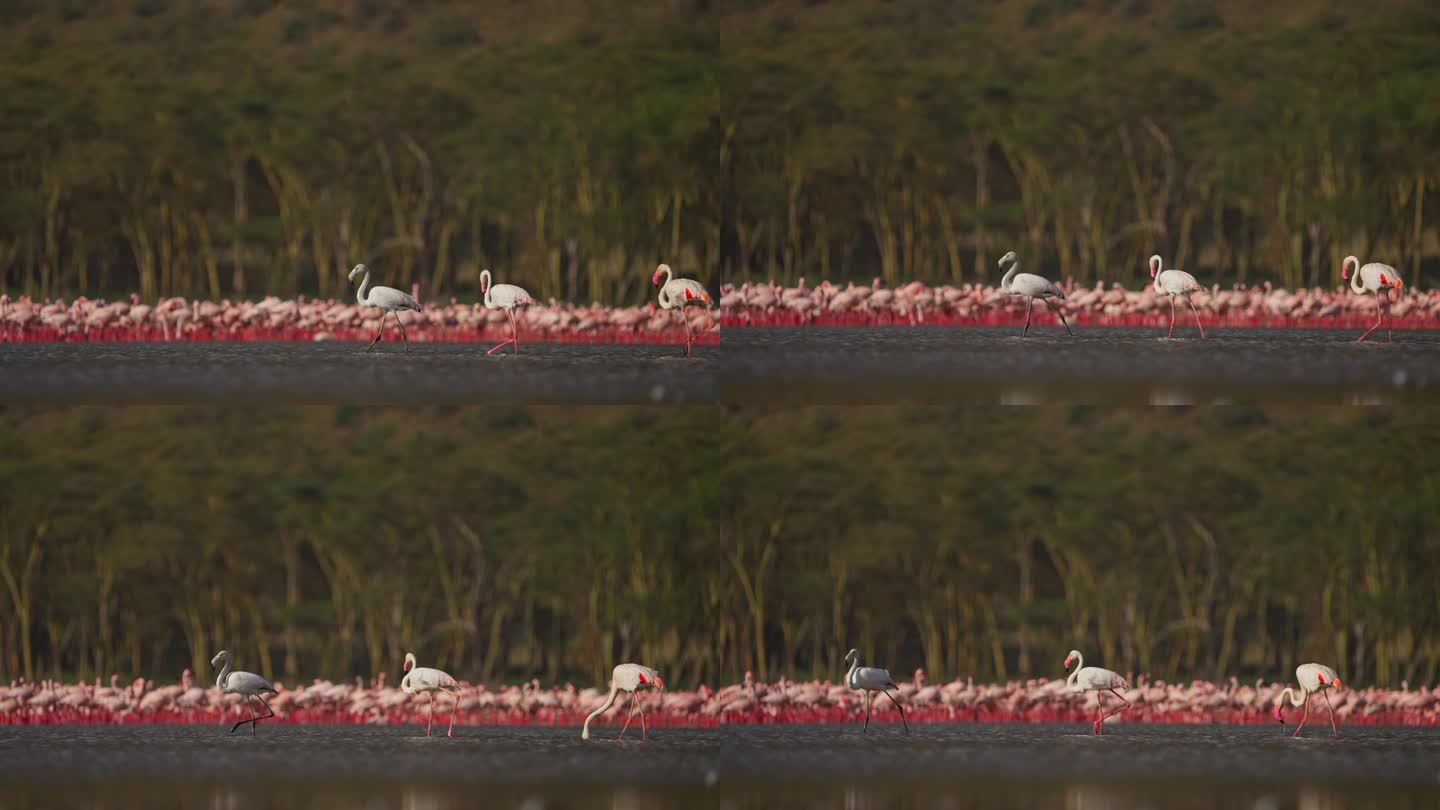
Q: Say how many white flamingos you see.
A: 12